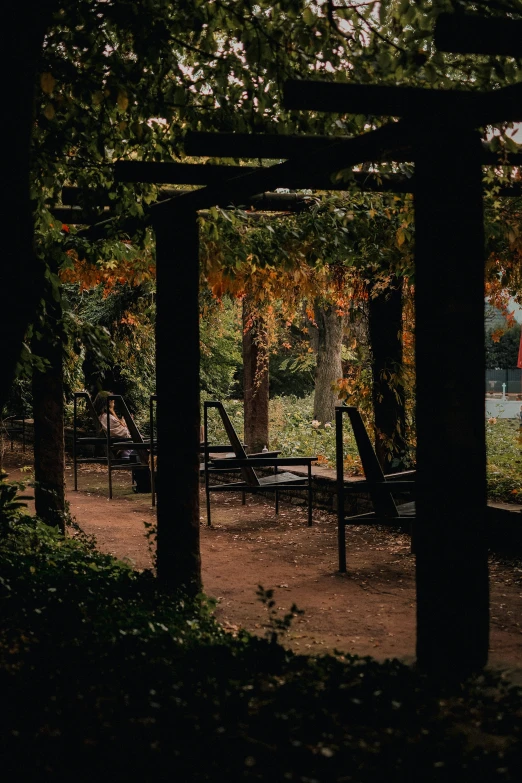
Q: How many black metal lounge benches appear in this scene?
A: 5